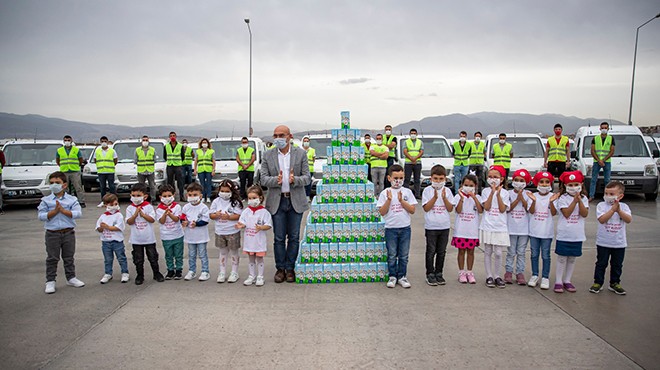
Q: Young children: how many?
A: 15